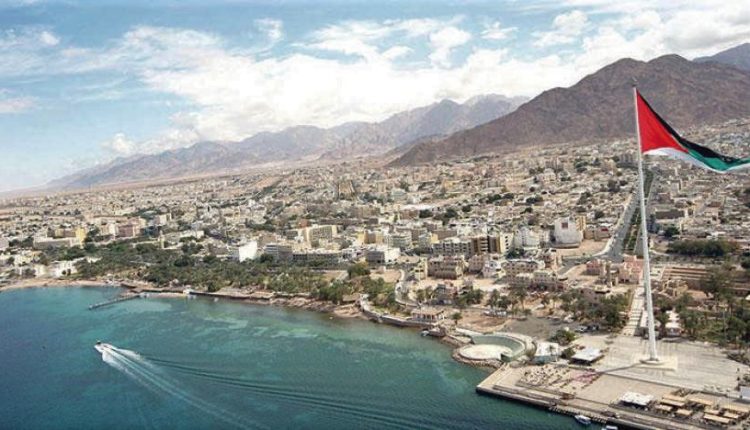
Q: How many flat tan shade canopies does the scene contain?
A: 9